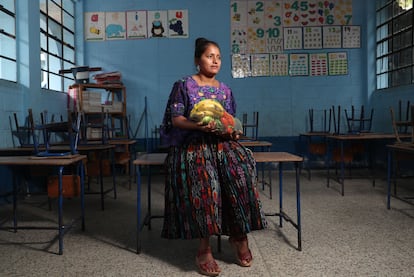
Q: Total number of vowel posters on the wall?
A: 5